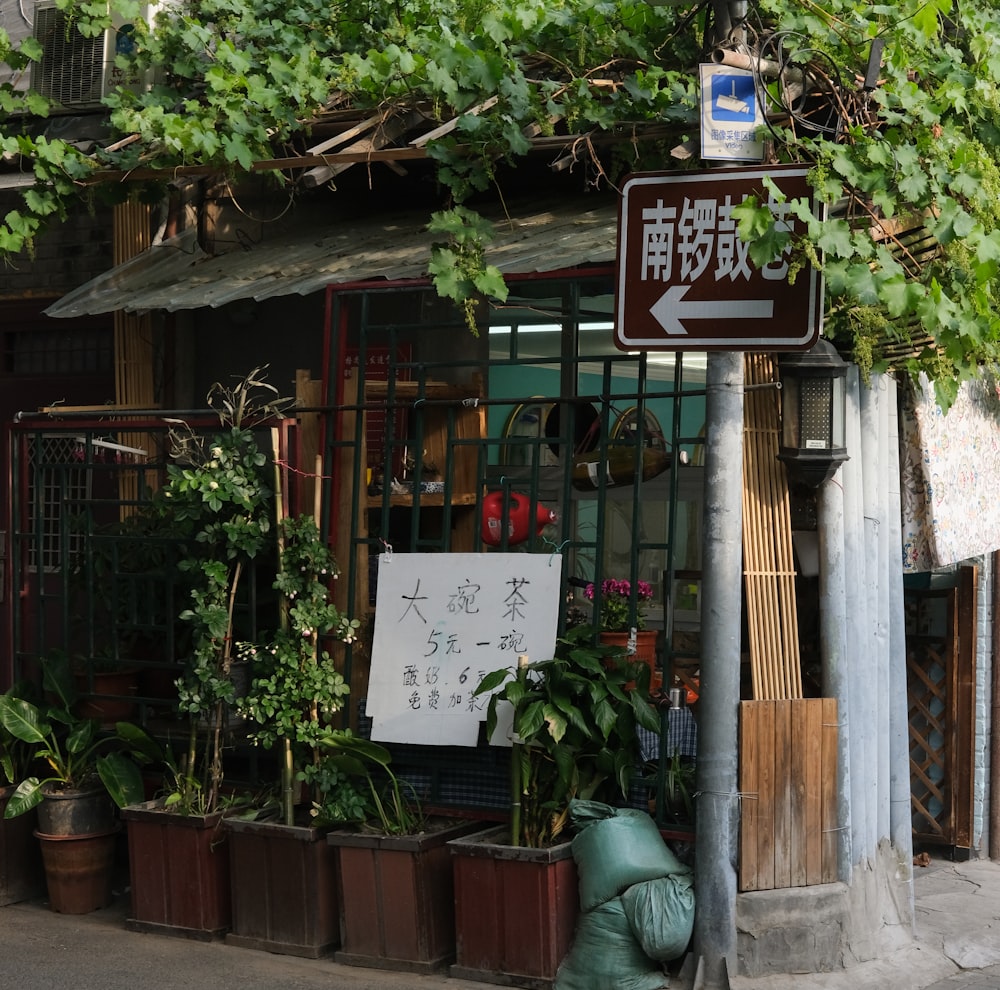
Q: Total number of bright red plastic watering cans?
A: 1